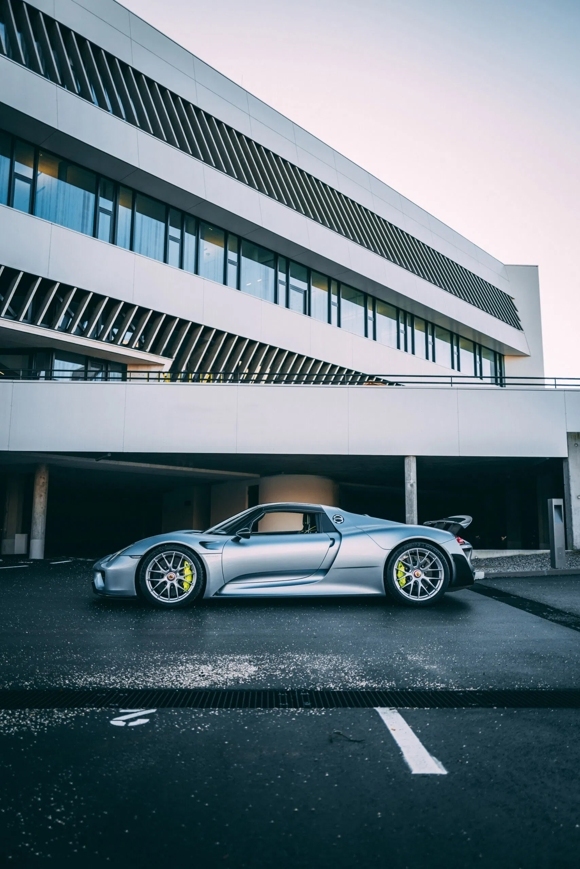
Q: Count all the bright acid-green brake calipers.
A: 2